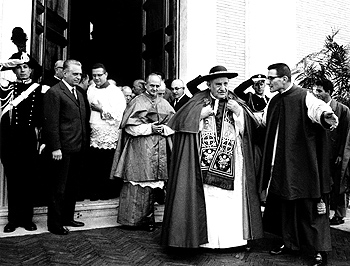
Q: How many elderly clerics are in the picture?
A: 2